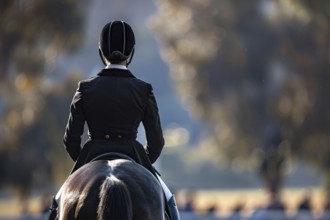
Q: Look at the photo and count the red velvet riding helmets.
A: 0